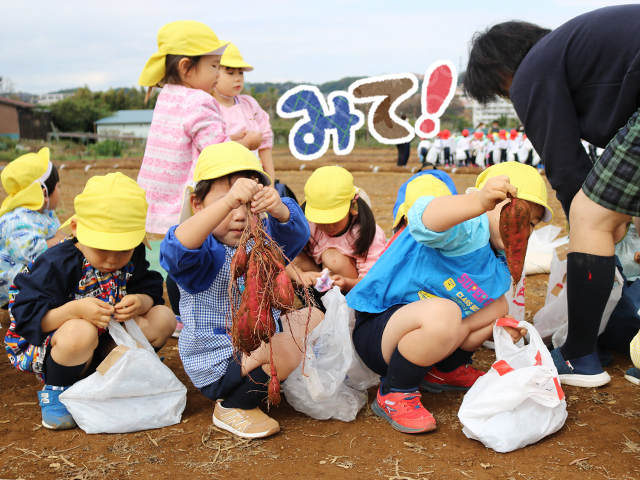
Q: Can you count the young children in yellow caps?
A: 8